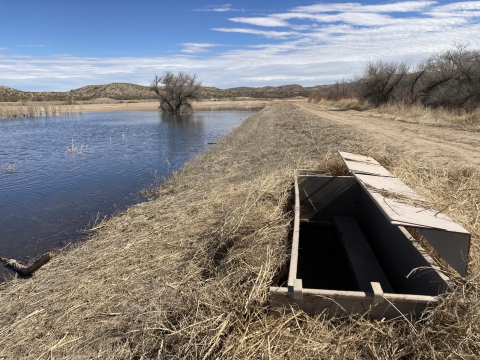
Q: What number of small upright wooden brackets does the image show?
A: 2